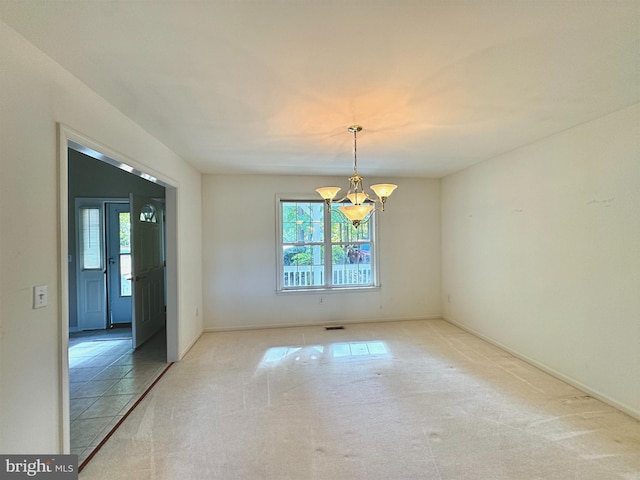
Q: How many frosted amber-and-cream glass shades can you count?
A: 4